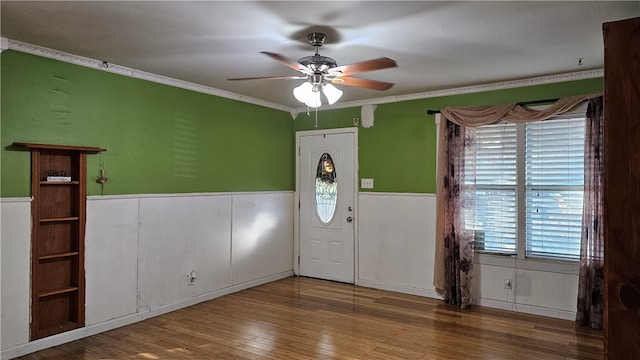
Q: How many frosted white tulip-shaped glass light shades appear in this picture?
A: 3